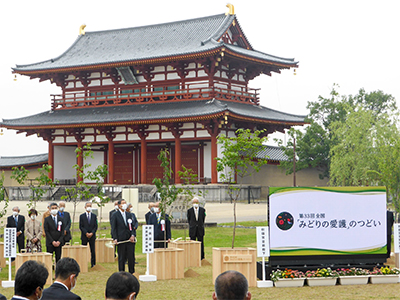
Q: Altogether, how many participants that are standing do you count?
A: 12